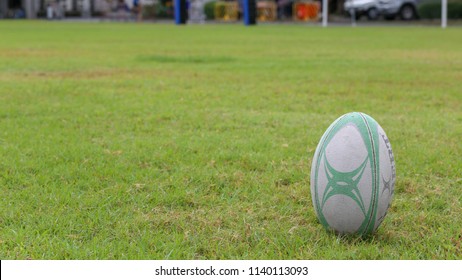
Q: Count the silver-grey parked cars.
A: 2